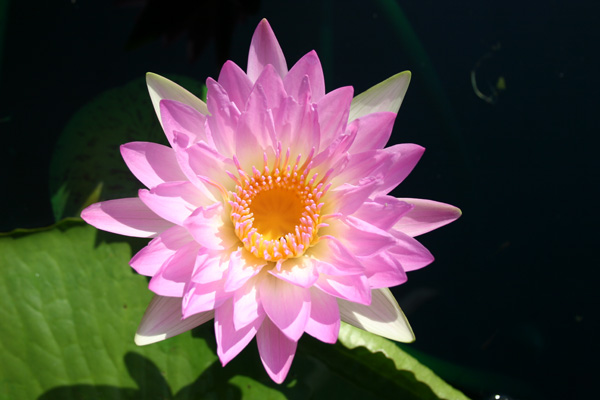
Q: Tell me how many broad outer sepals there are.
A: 4